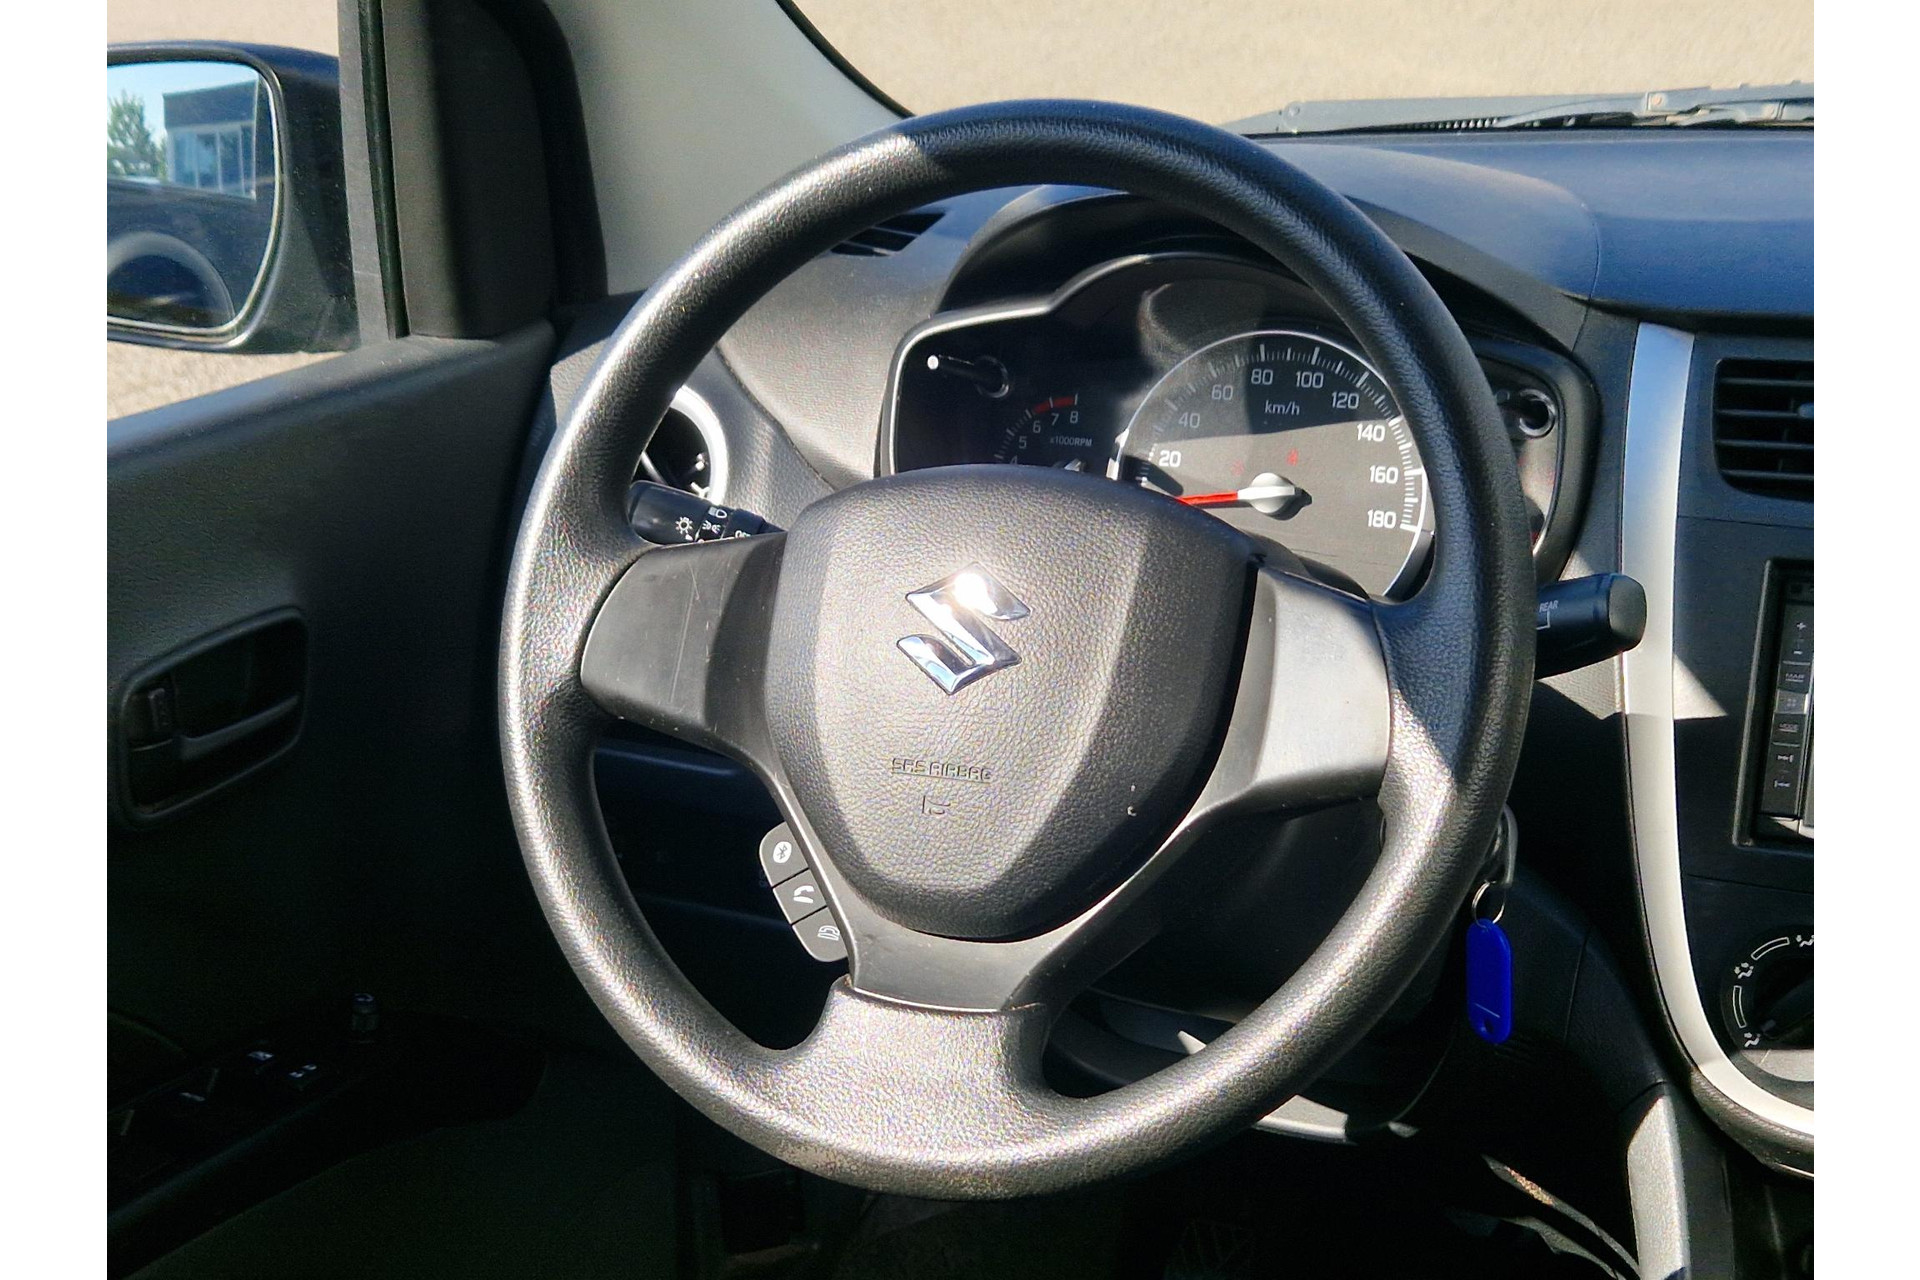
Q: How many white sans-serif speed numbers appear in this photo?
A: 9